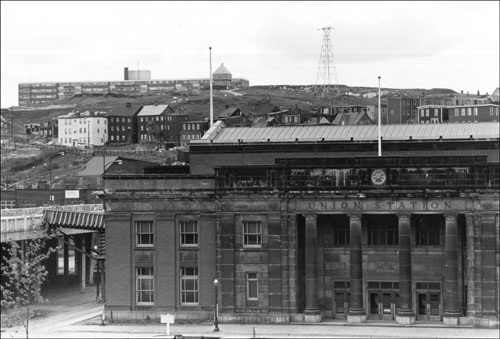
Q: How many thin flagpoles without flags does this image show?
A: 2